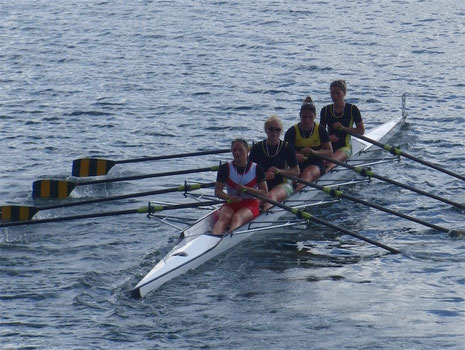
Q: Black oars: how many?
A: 8